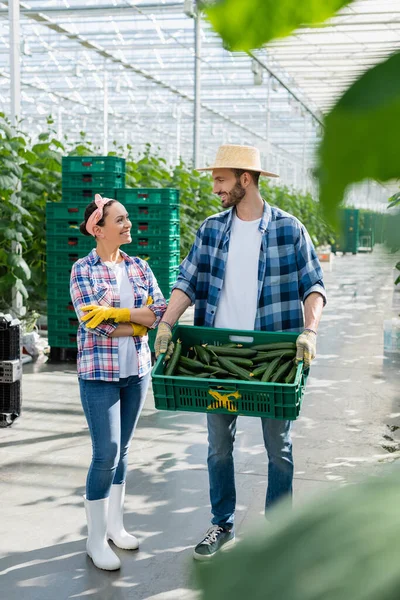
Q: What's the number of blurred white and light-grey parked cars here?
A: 0